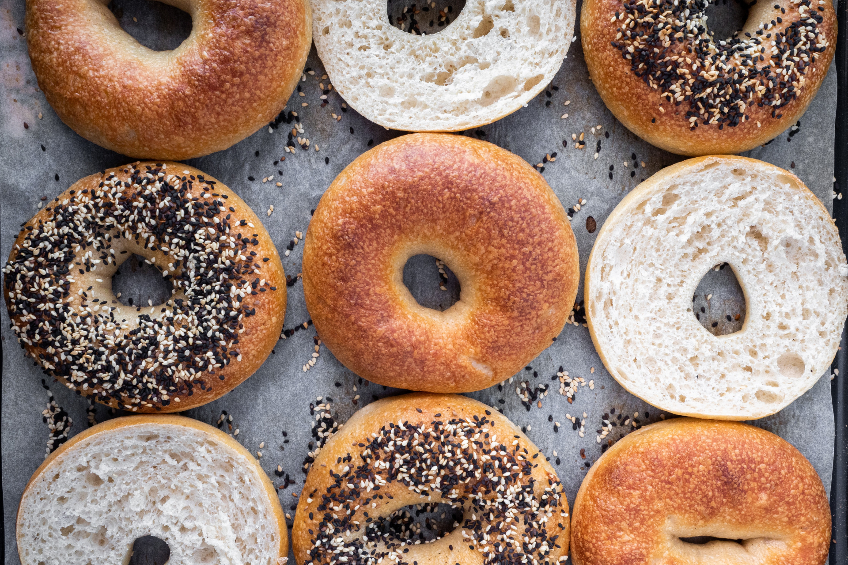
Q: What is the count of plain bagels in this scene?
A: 3